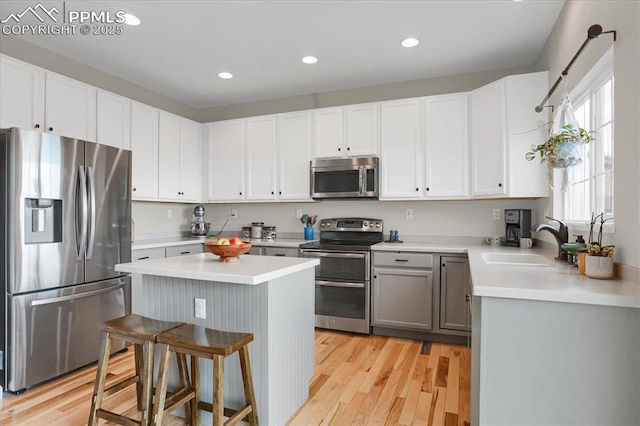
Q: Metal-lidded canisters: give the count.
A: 3